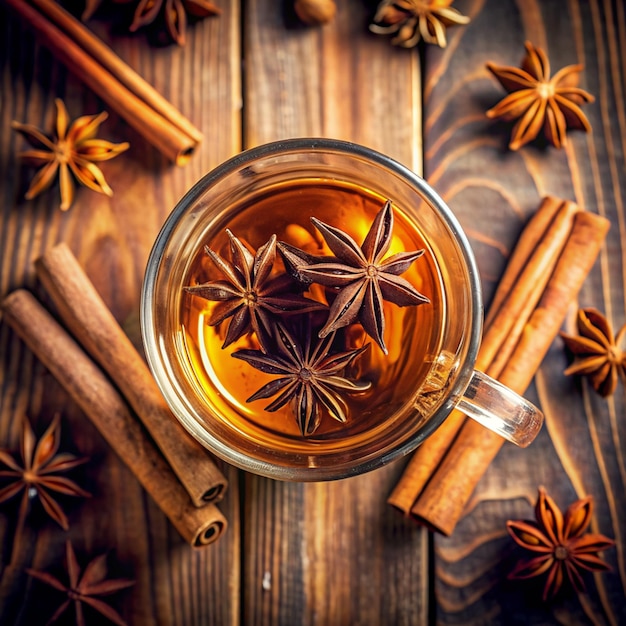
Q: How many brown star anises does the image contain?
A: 11